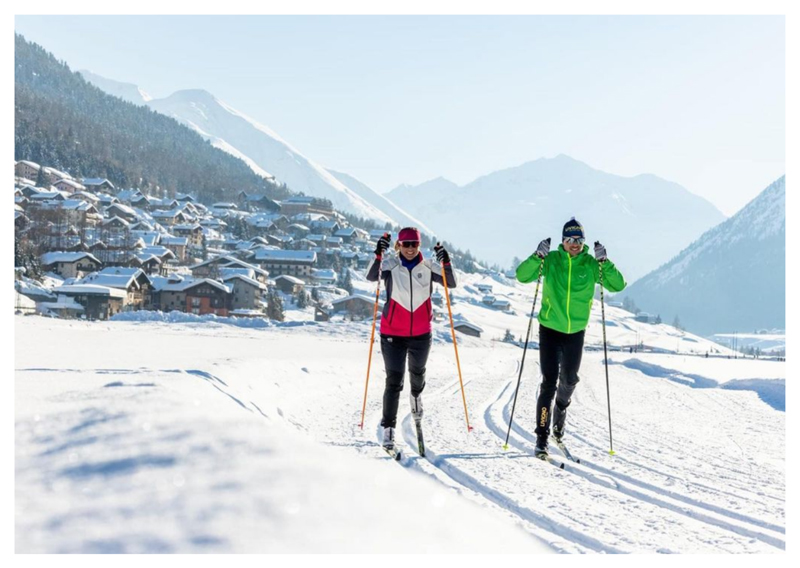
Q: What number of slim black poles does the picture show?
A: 2